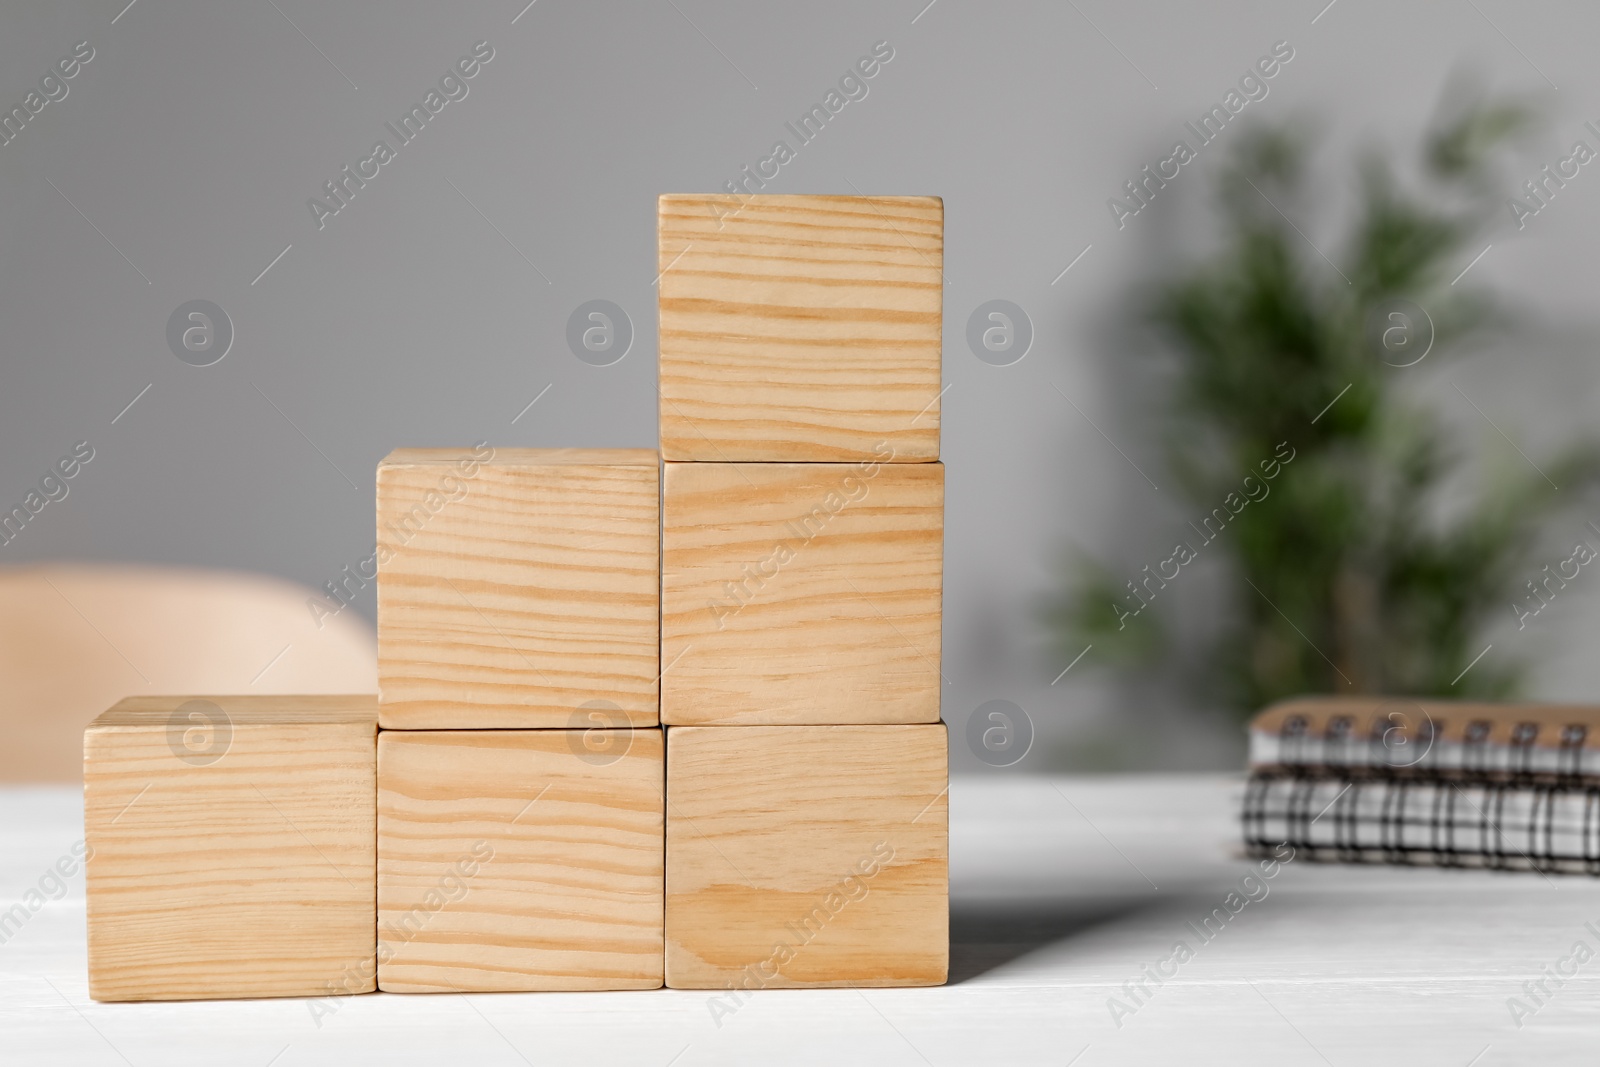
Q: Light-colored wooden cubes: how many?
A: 6